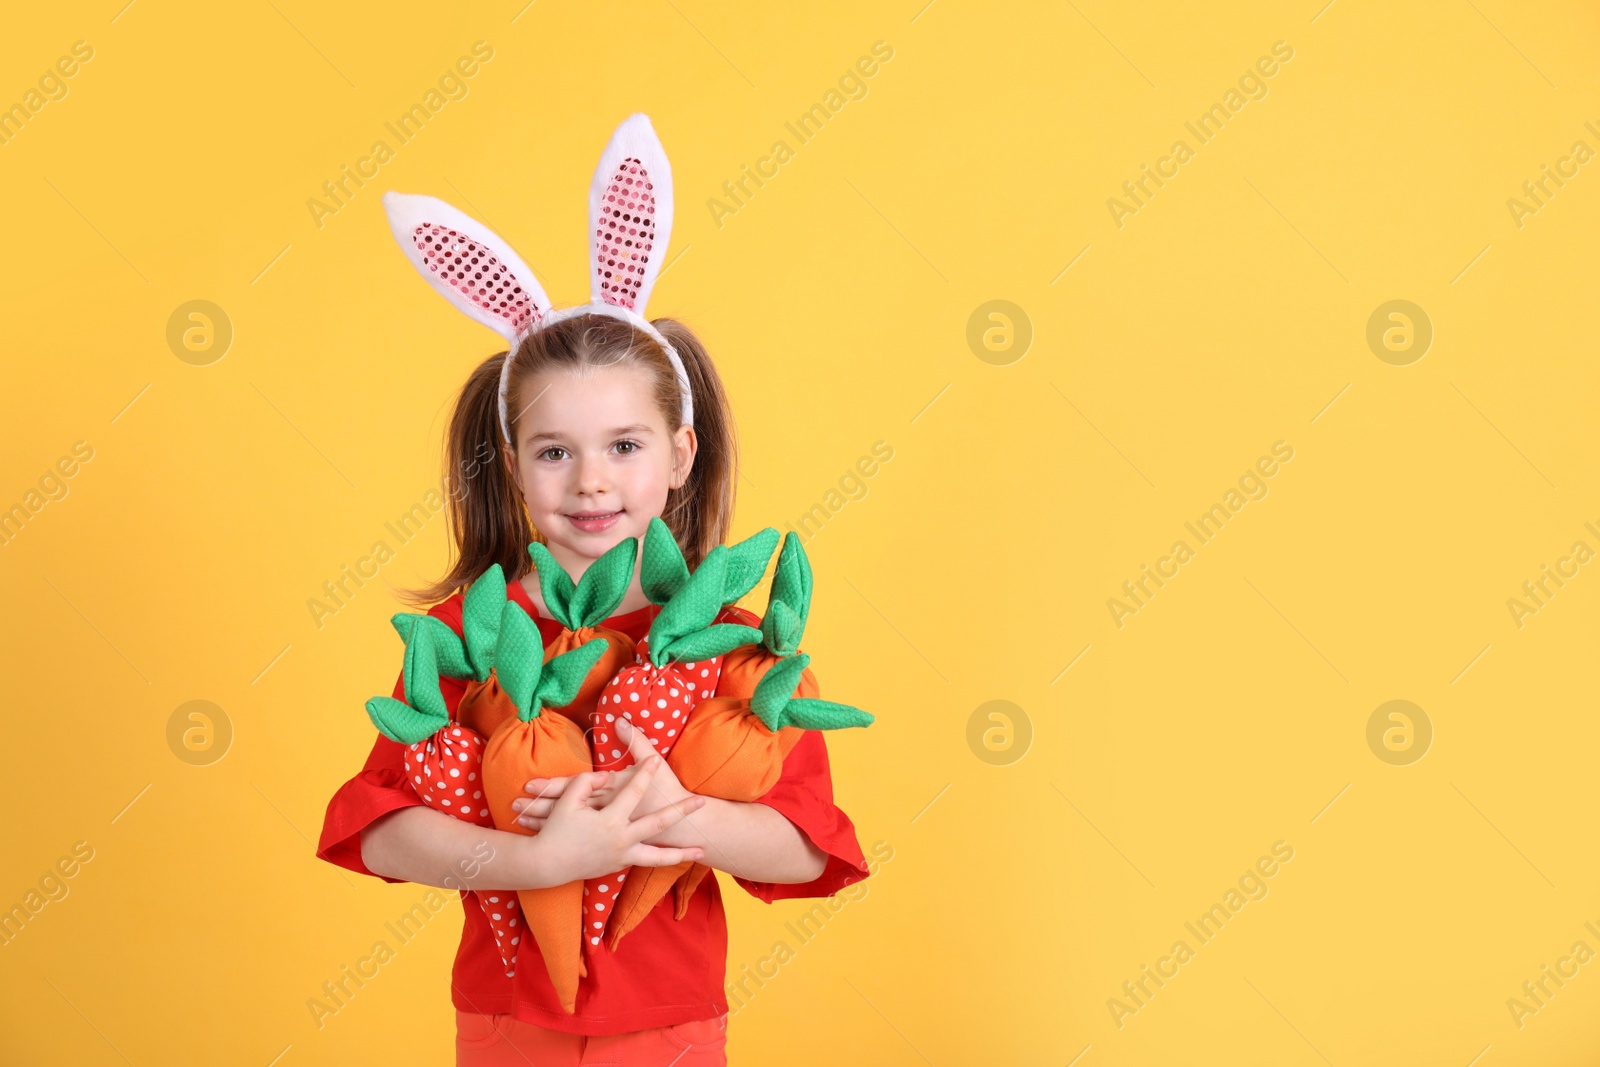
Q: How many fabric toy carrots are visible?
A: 8